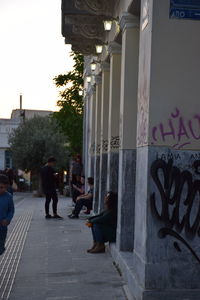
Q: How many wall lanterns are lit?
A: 5